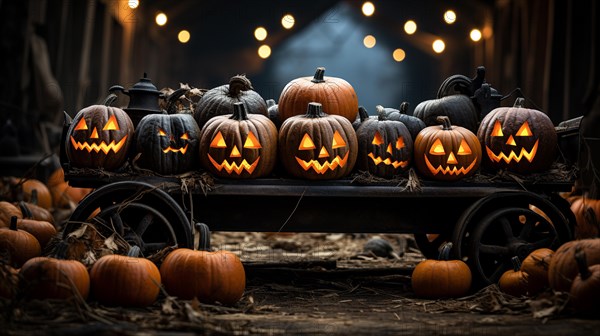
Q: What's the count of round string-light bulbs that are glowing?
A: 13